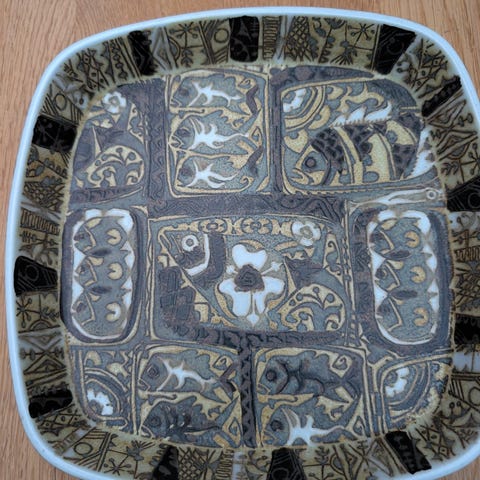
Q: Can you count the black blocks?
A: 12